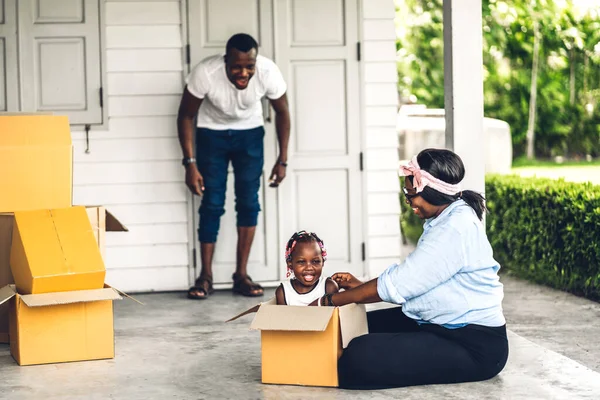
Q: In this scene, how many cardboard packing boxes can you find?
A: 5